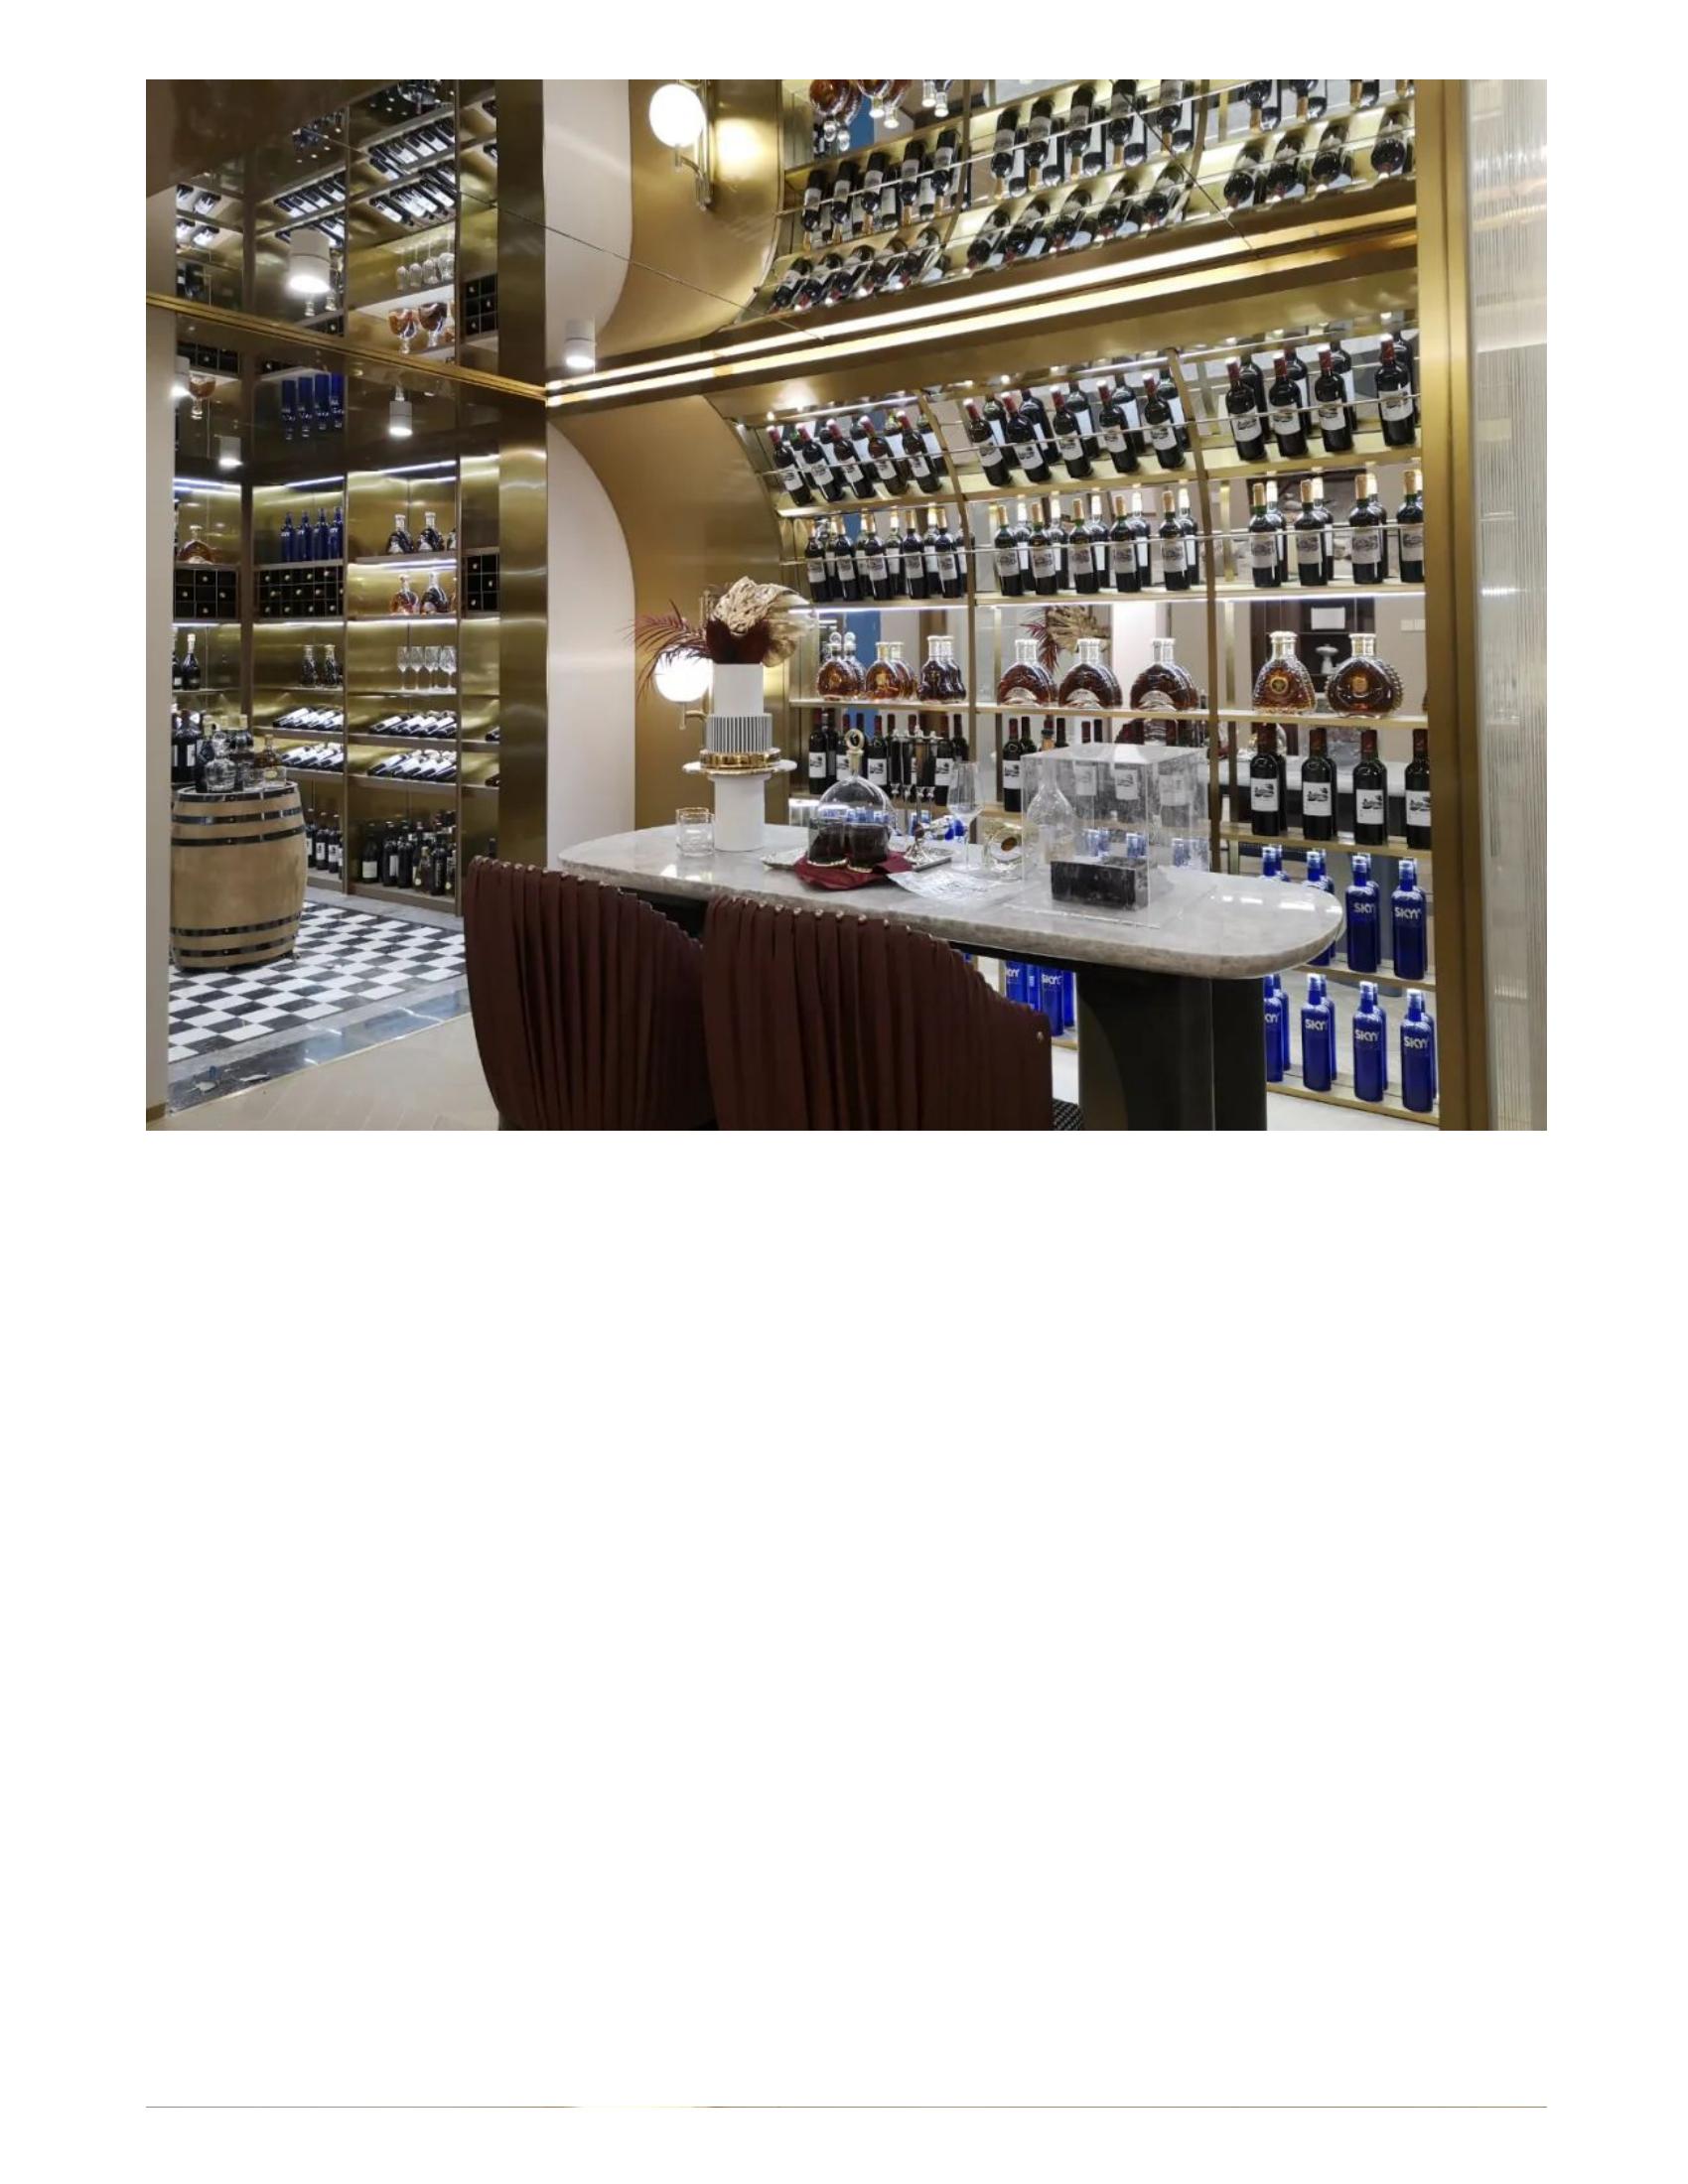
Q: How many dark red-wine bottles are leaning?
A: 14